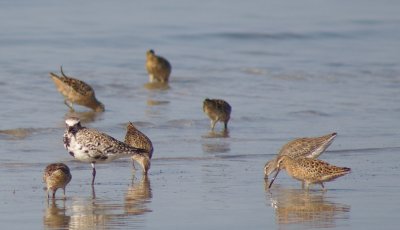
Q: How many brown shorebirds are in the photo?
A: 7